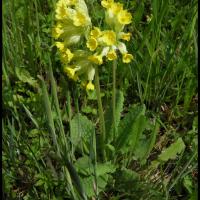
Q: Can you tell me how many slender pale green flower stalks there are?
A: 2